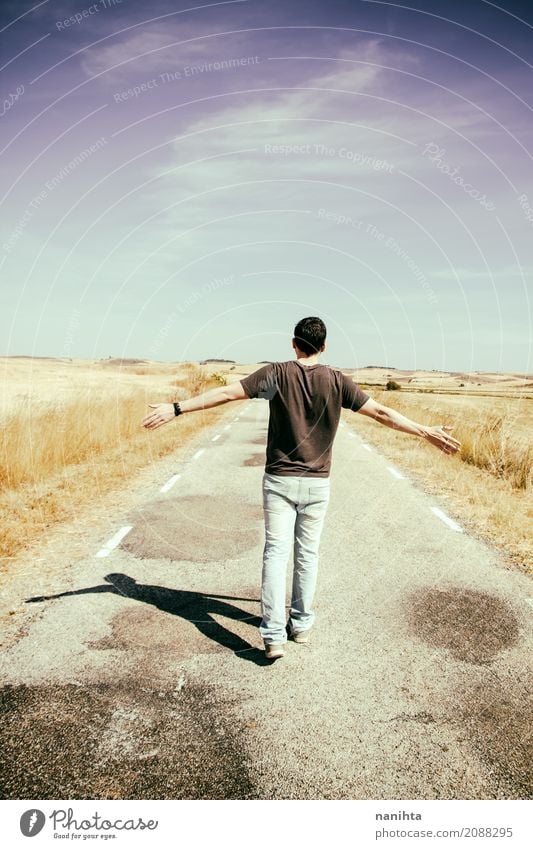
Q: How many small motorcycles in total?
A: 0